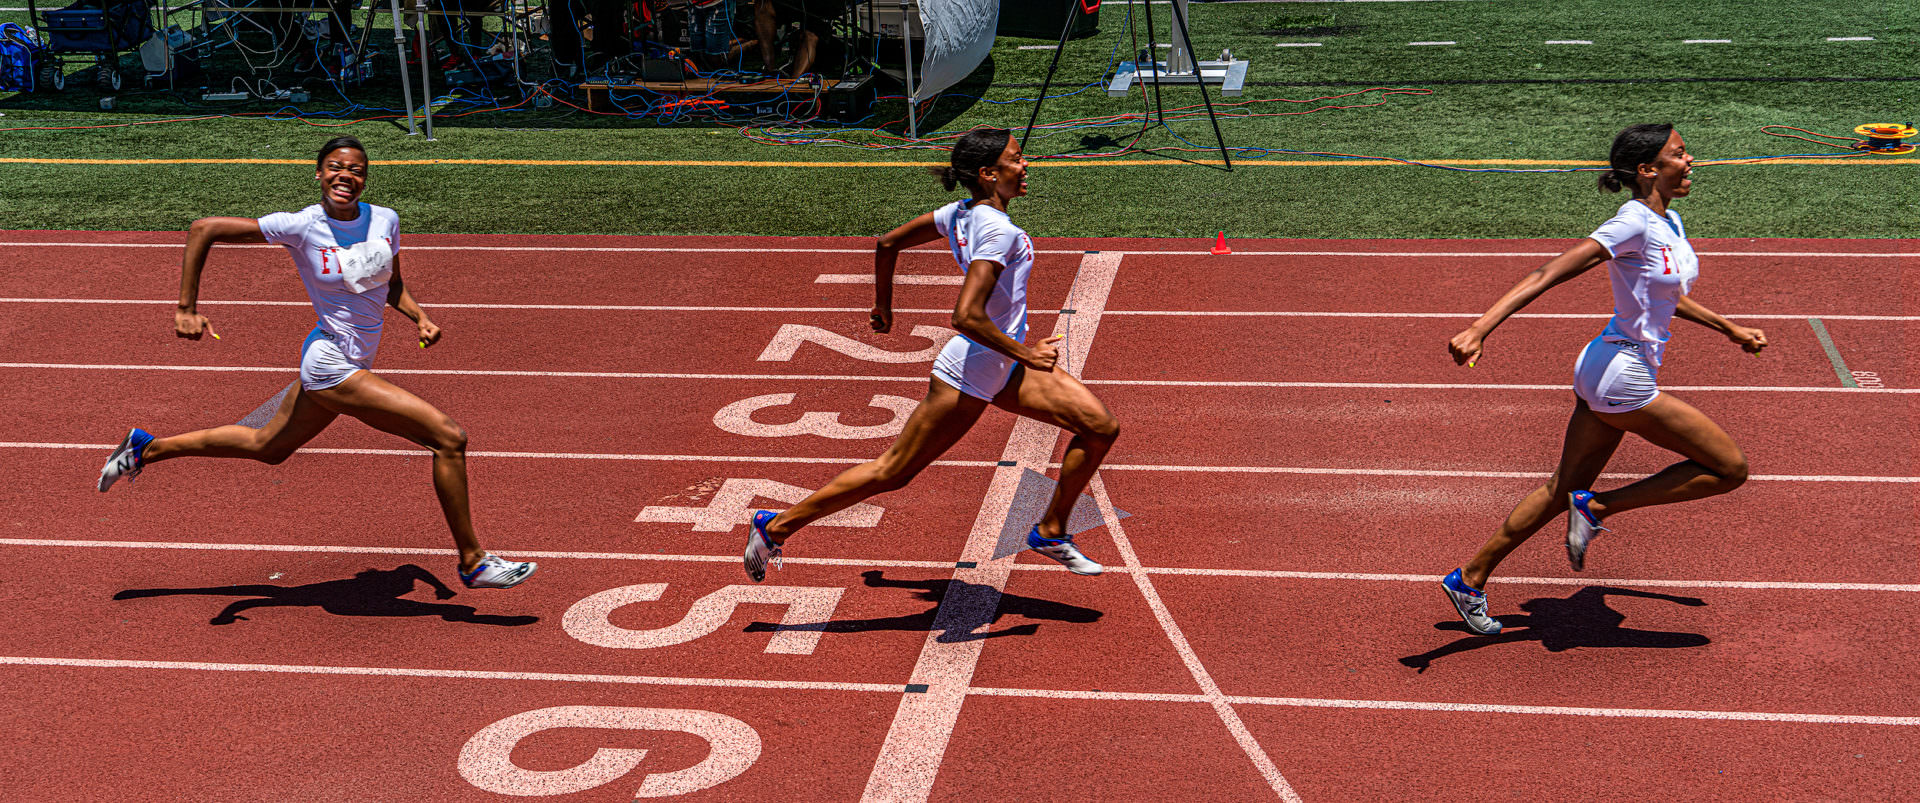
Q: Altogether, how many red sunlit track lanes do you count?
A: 6